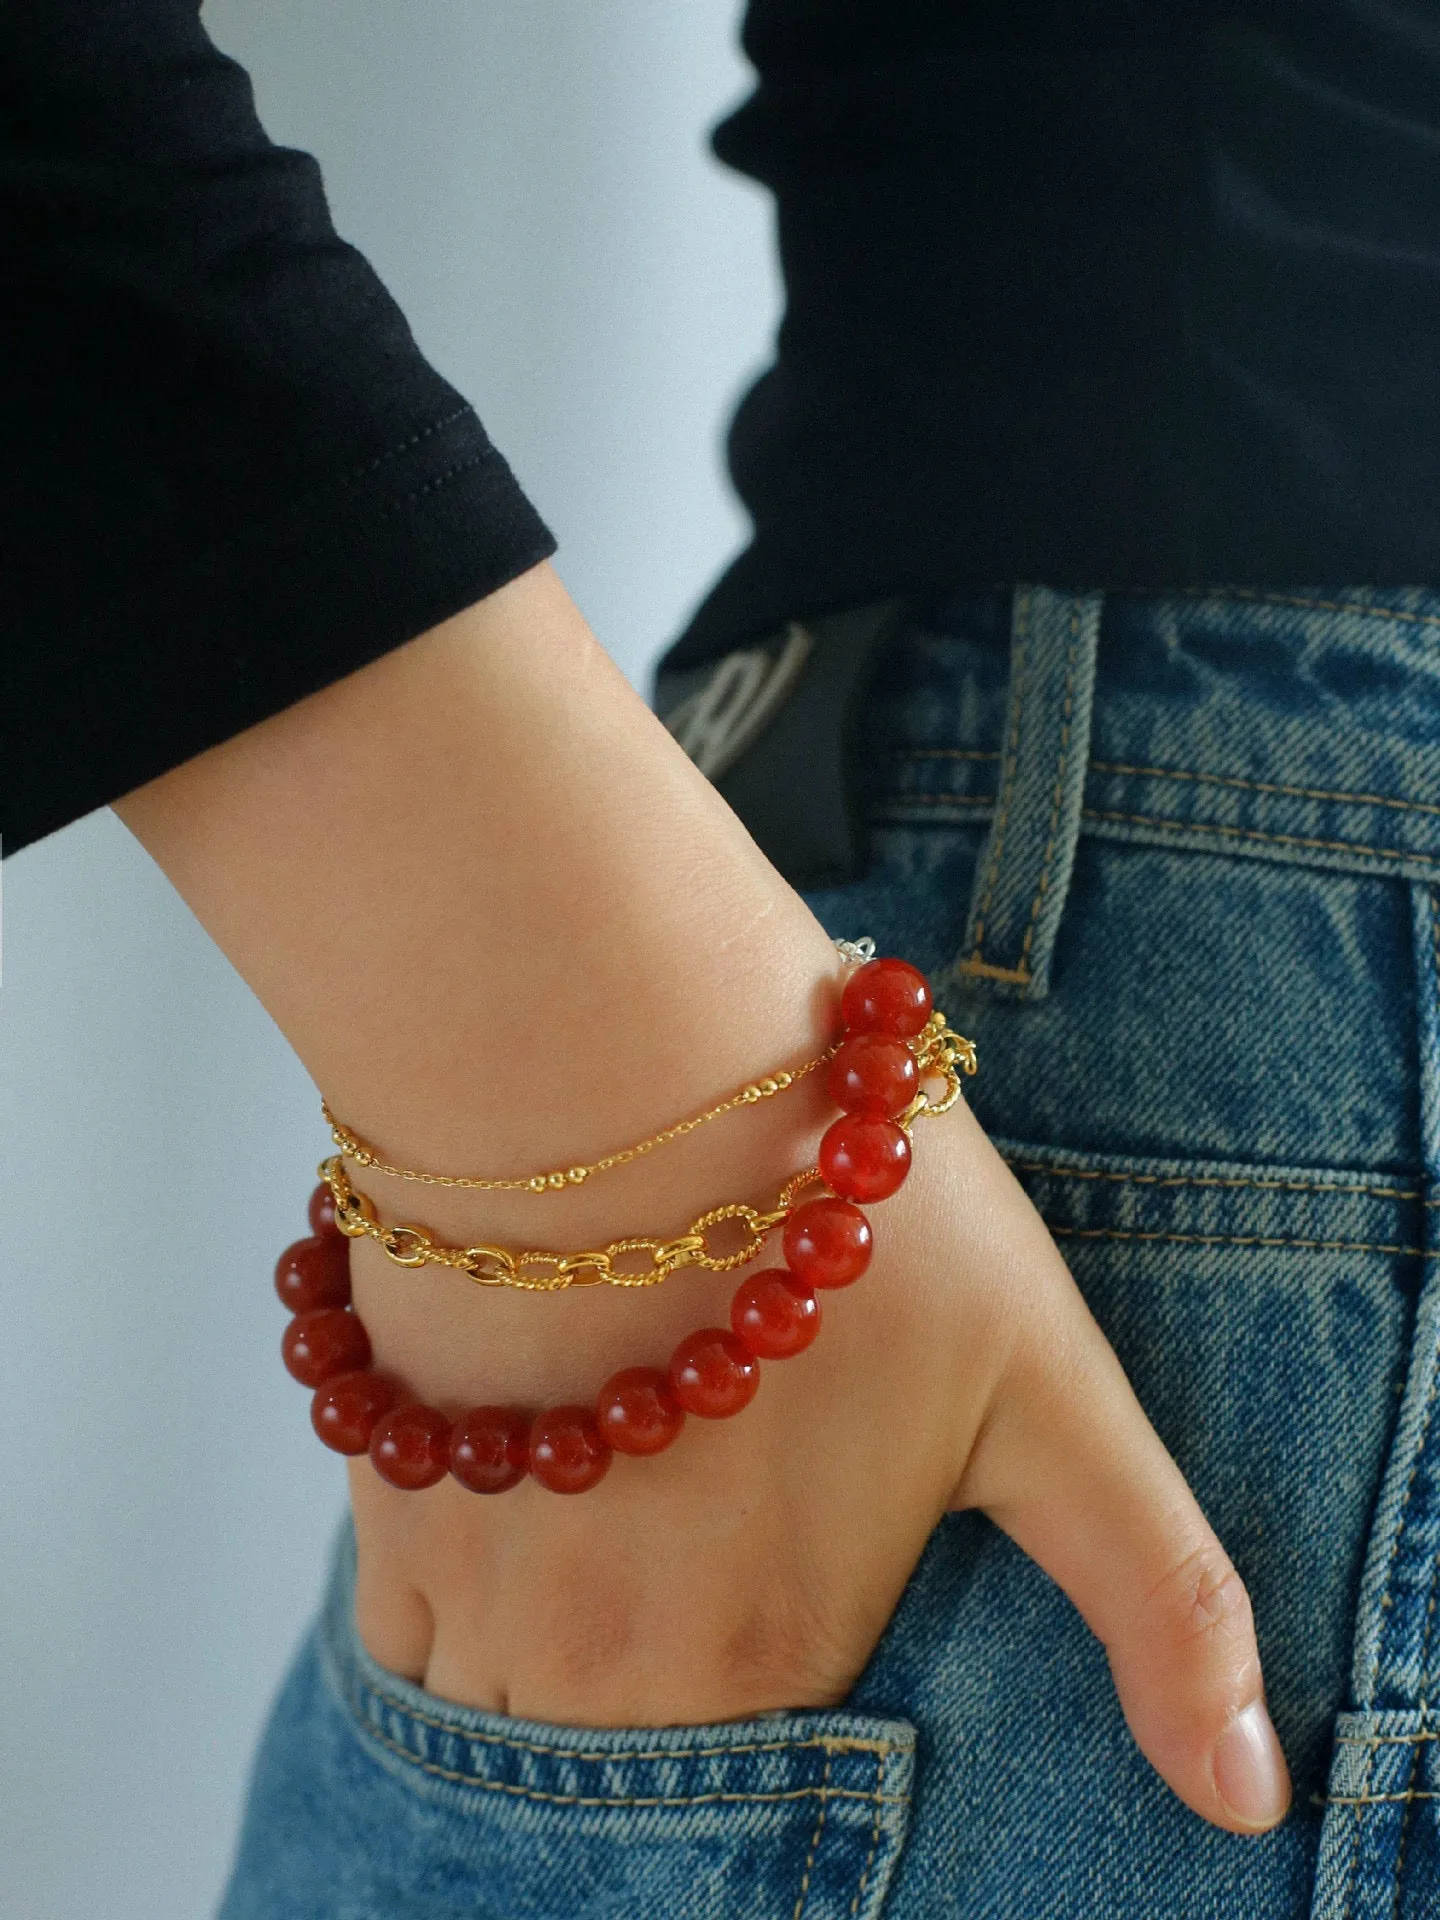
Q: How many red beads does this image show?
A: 14